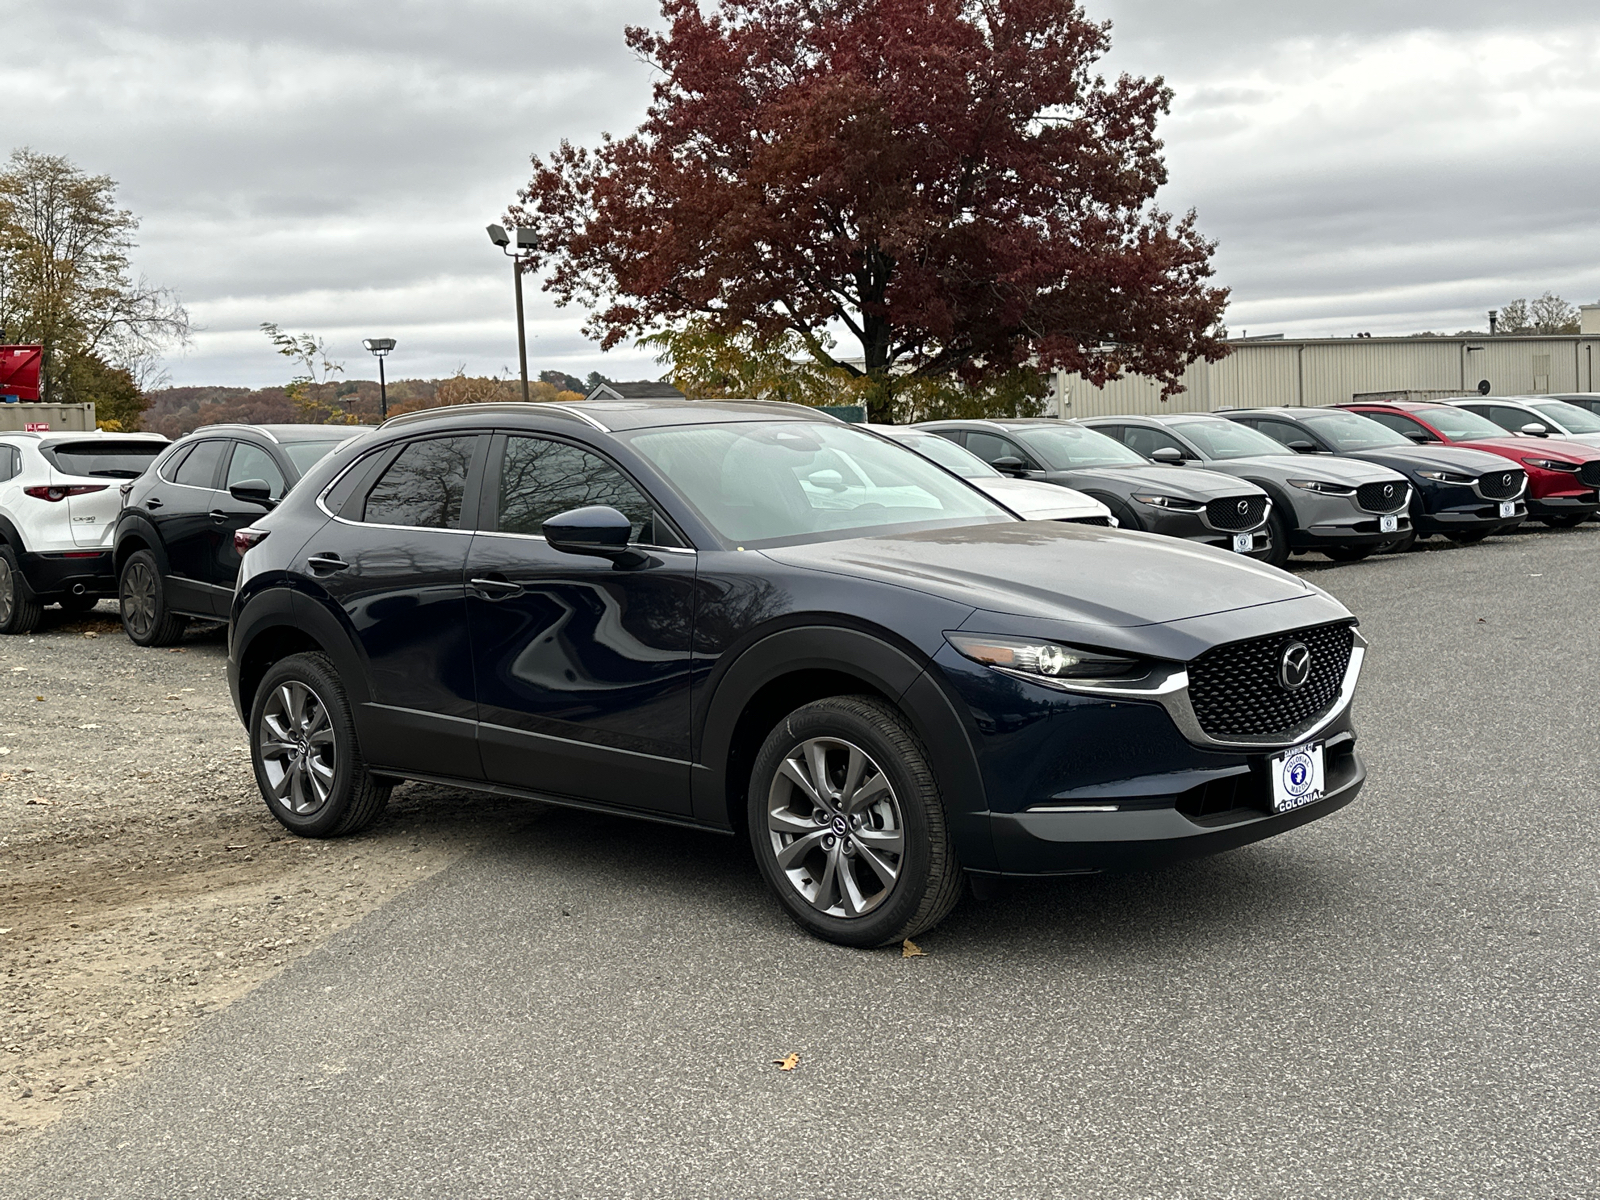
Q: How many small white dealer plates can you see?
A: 4